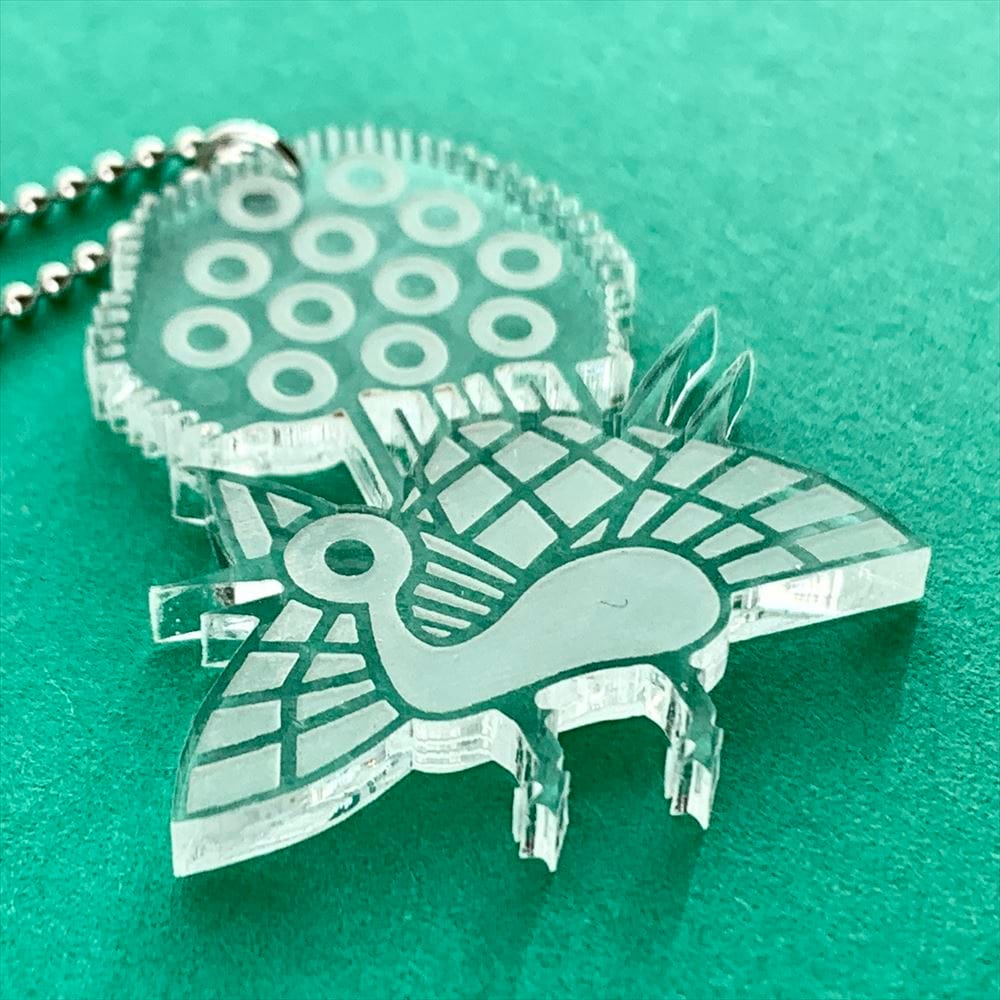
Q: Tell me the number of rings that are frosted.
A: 12